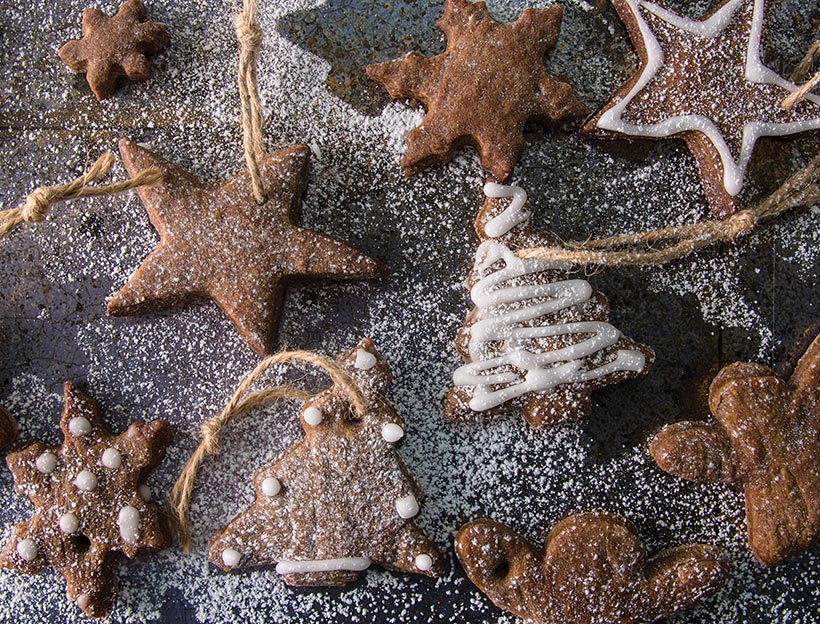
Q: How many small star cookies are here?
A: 1